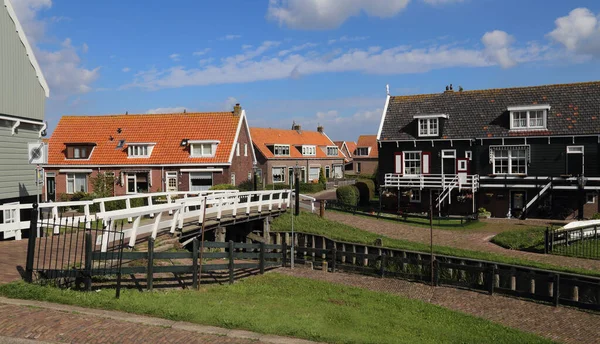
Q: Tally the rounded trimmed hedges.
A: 2